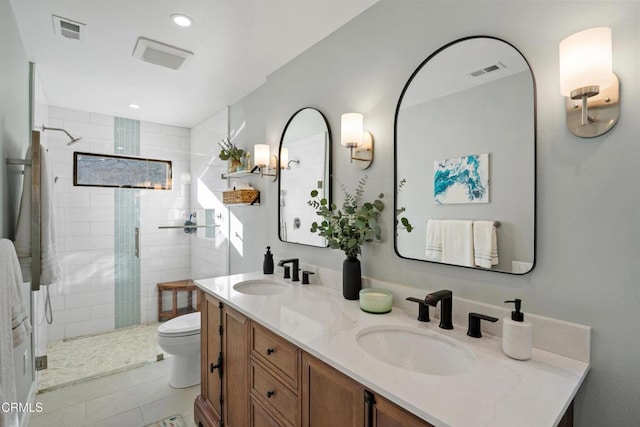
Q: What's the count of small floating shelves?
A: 2